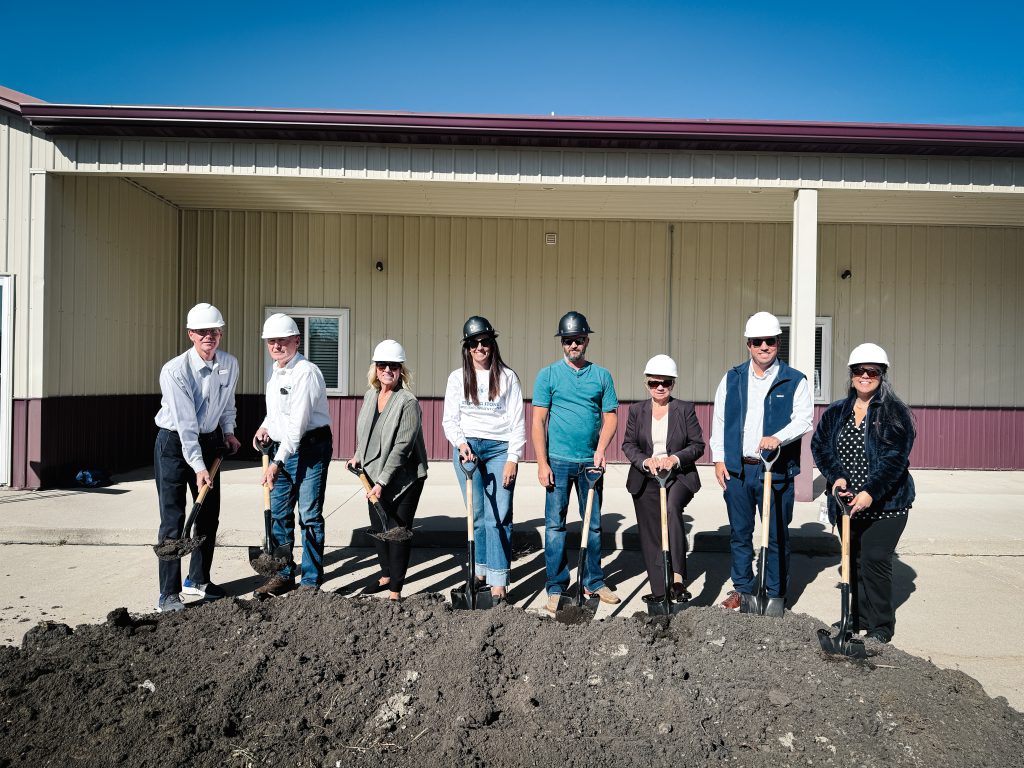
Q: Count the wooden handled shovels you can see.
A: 8